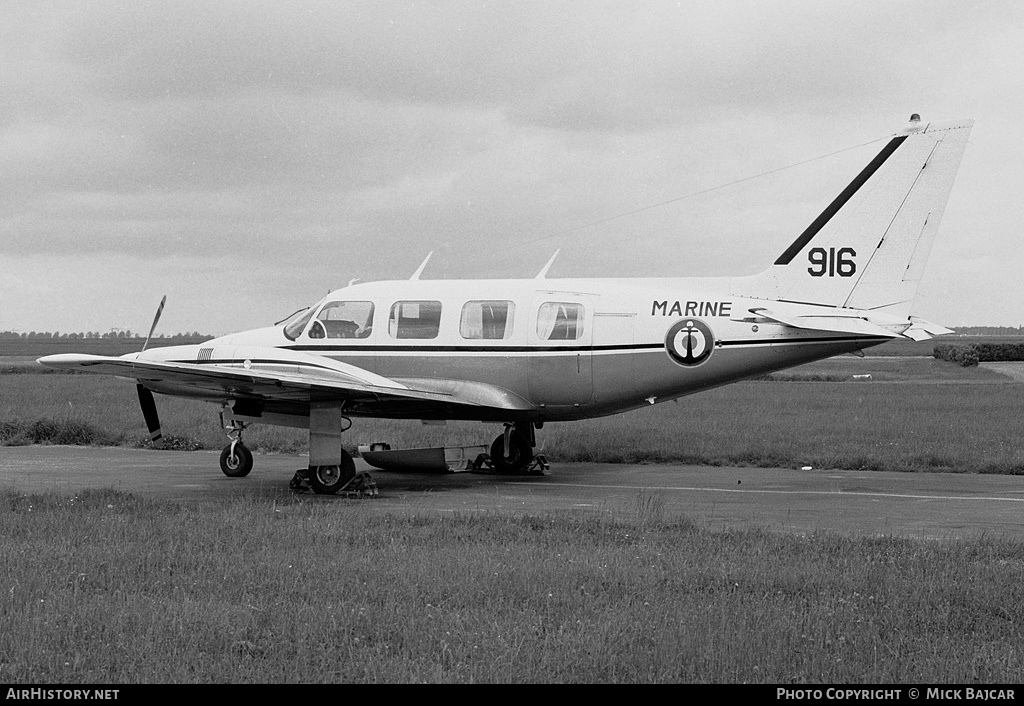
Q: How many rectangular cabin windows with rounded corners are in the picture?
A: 3